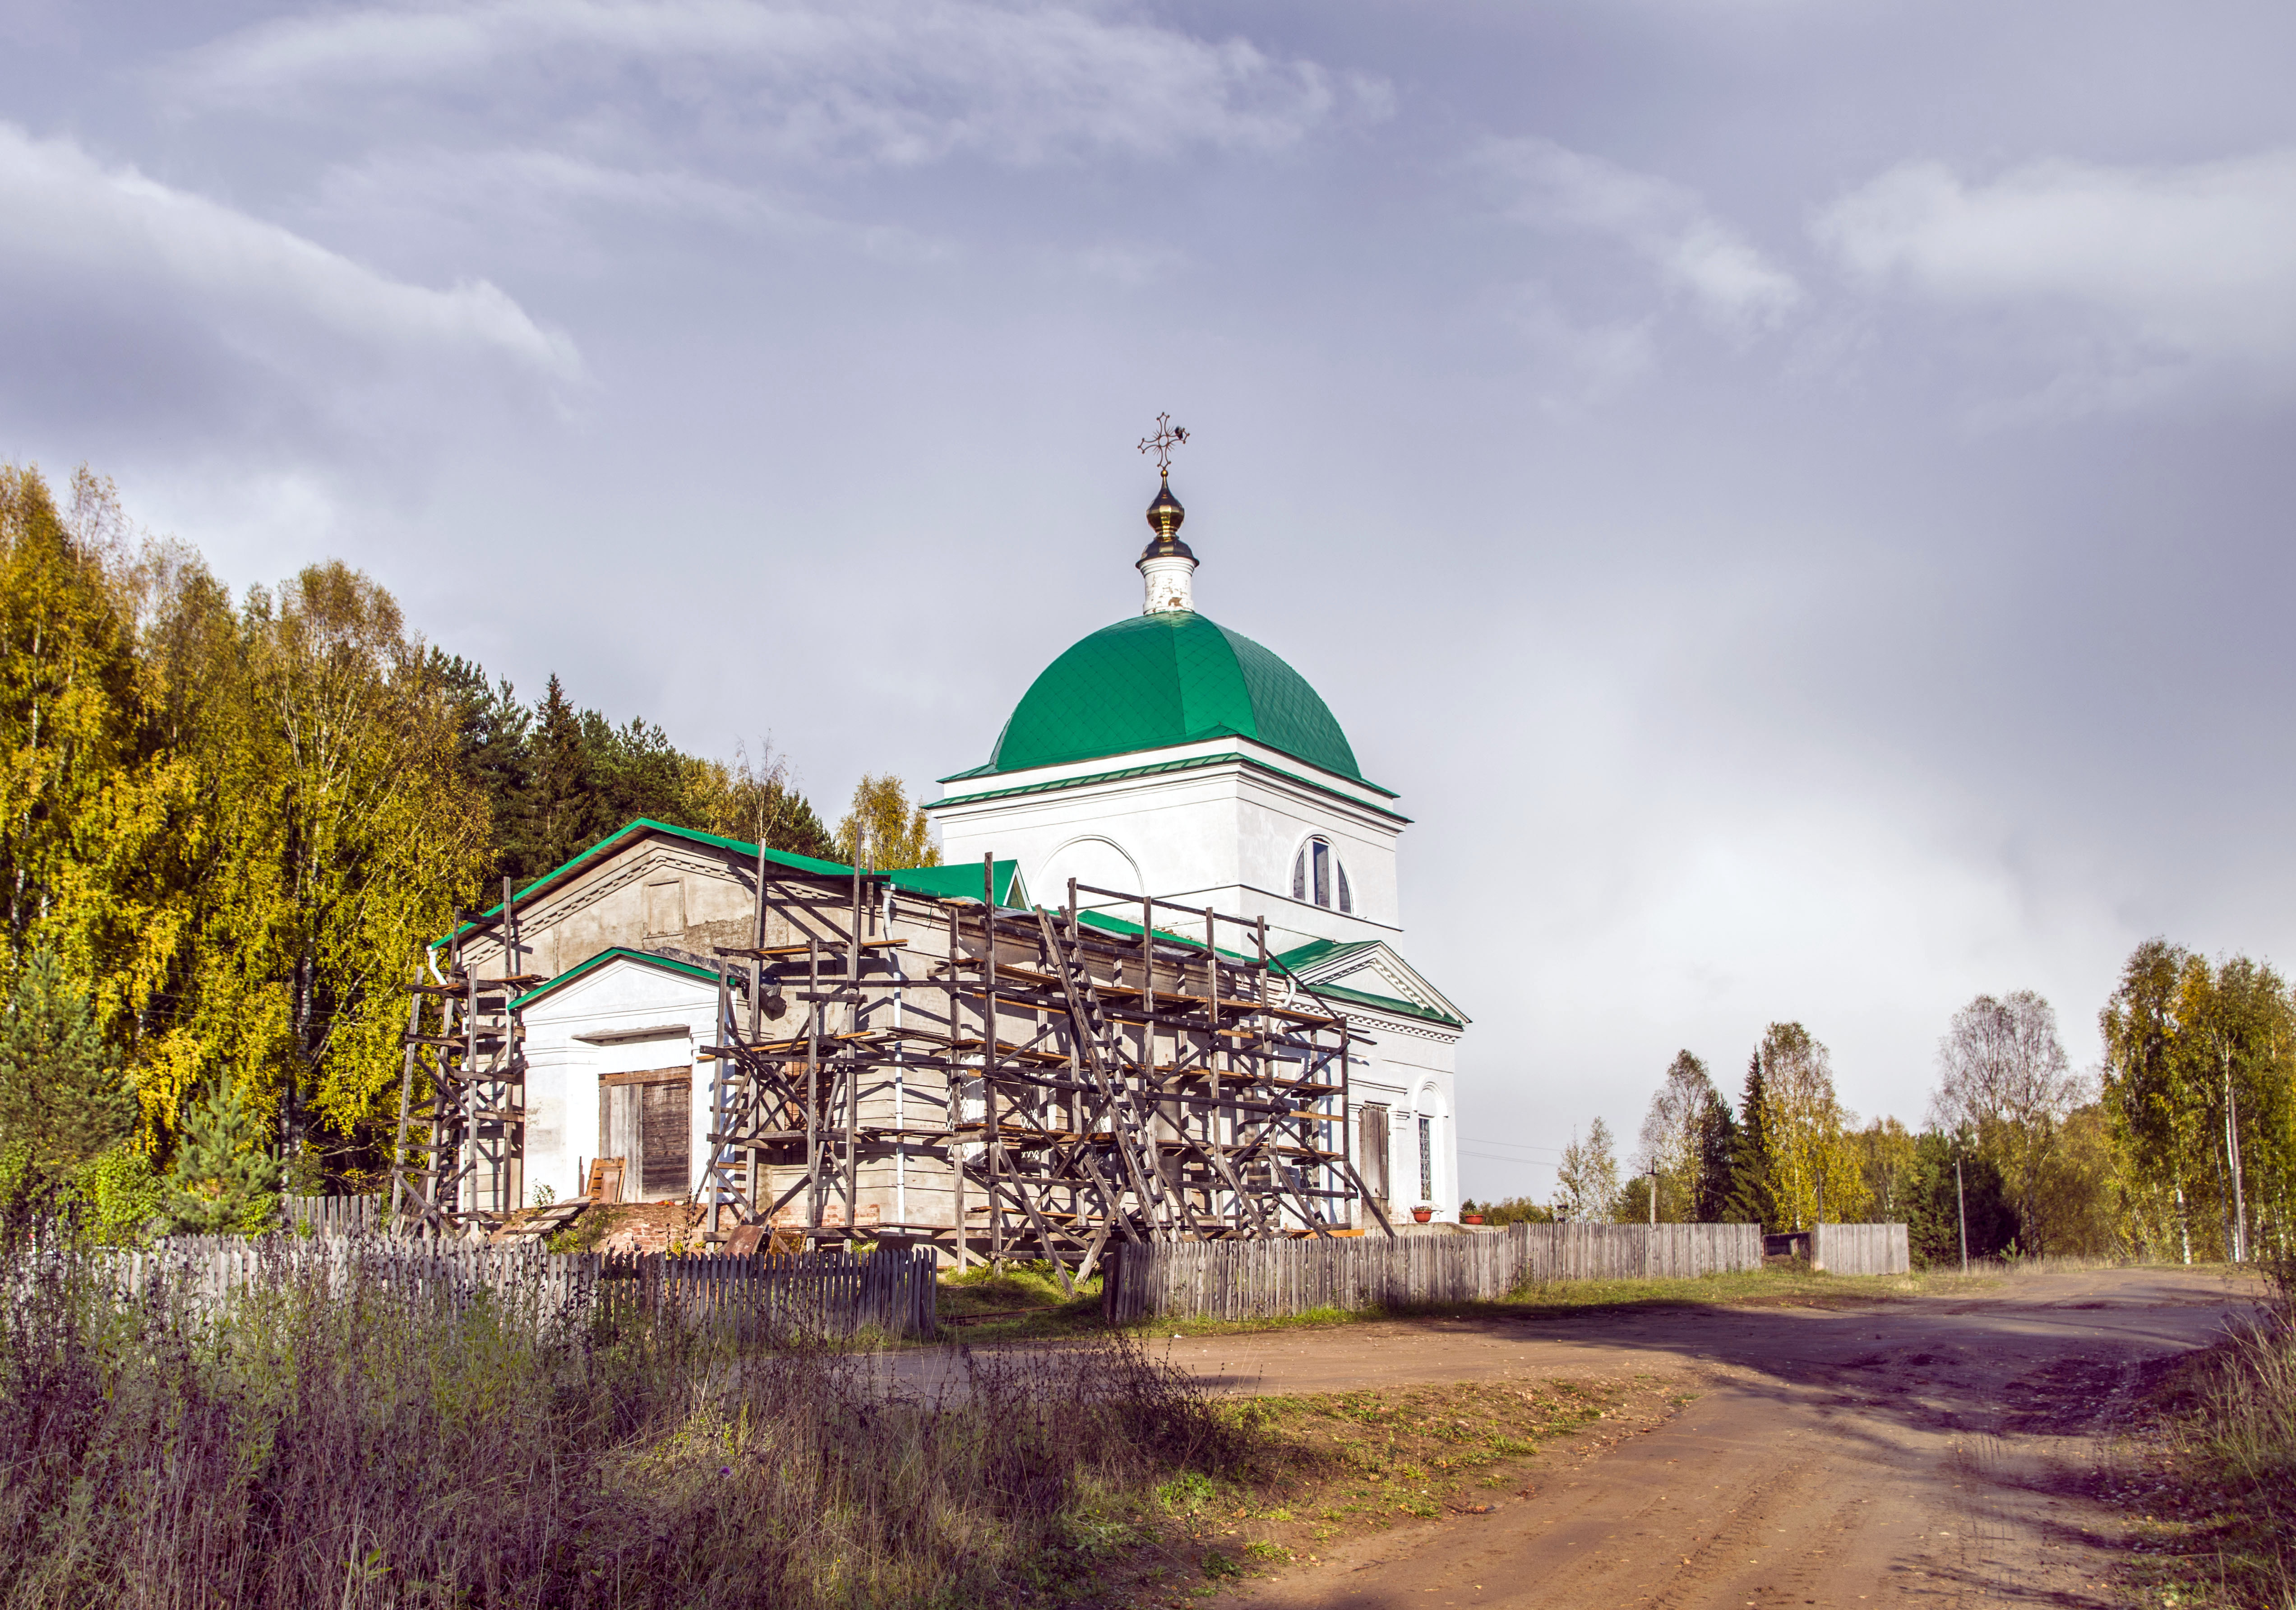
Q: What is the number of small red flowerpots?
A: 2